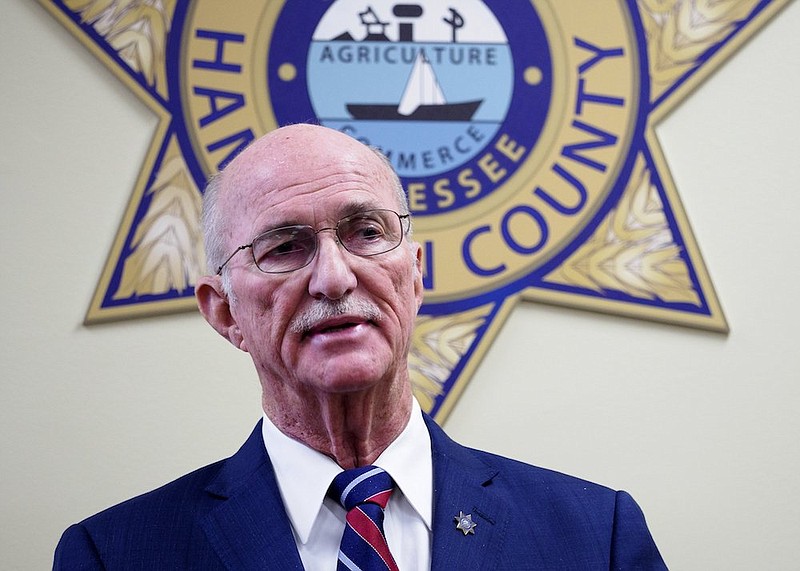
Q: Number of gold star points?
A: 5